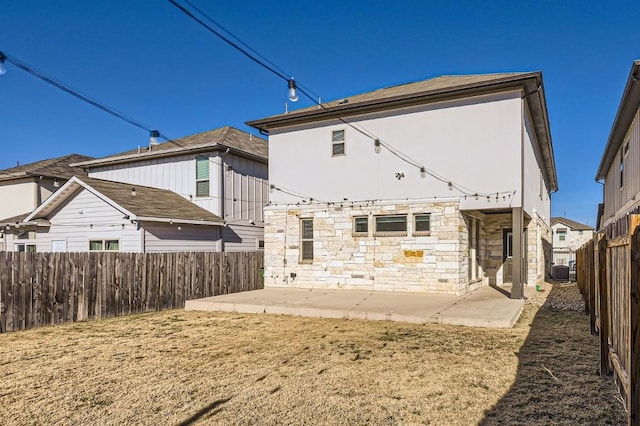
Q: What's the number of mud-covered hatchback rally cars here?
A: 0